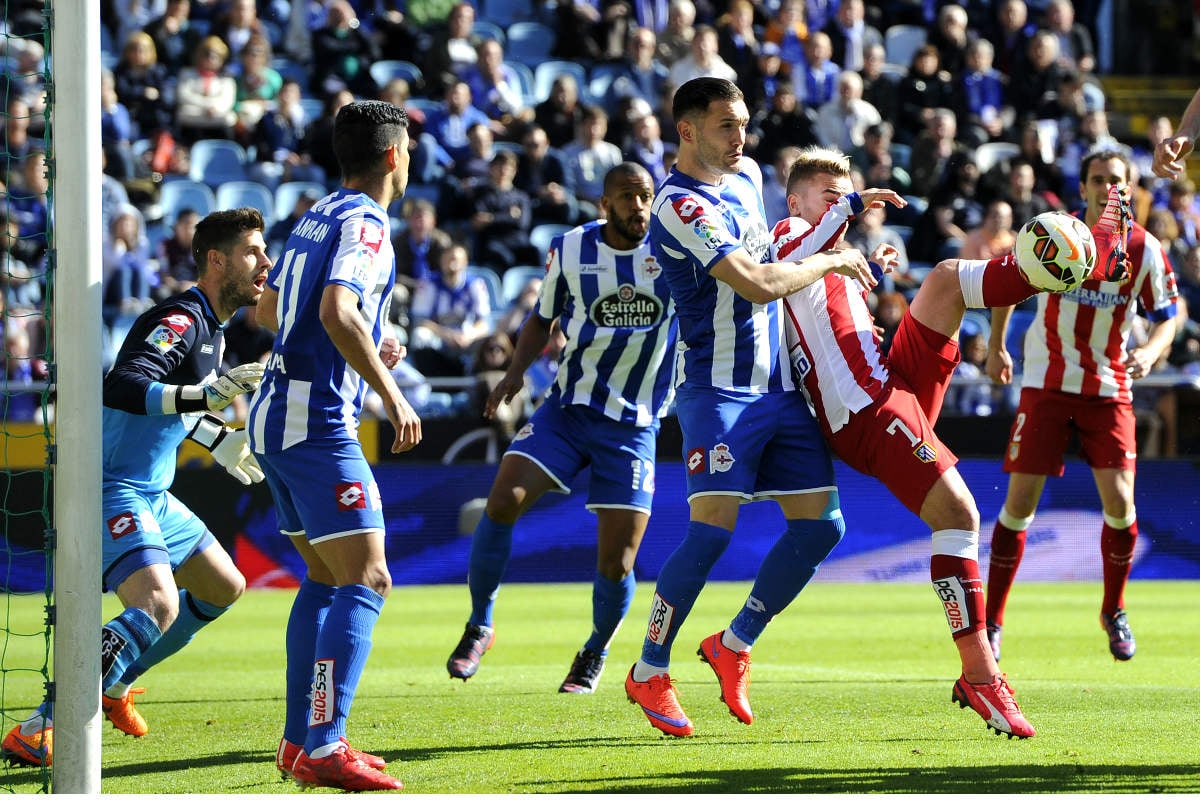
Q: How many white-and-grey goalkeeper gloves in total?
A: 2